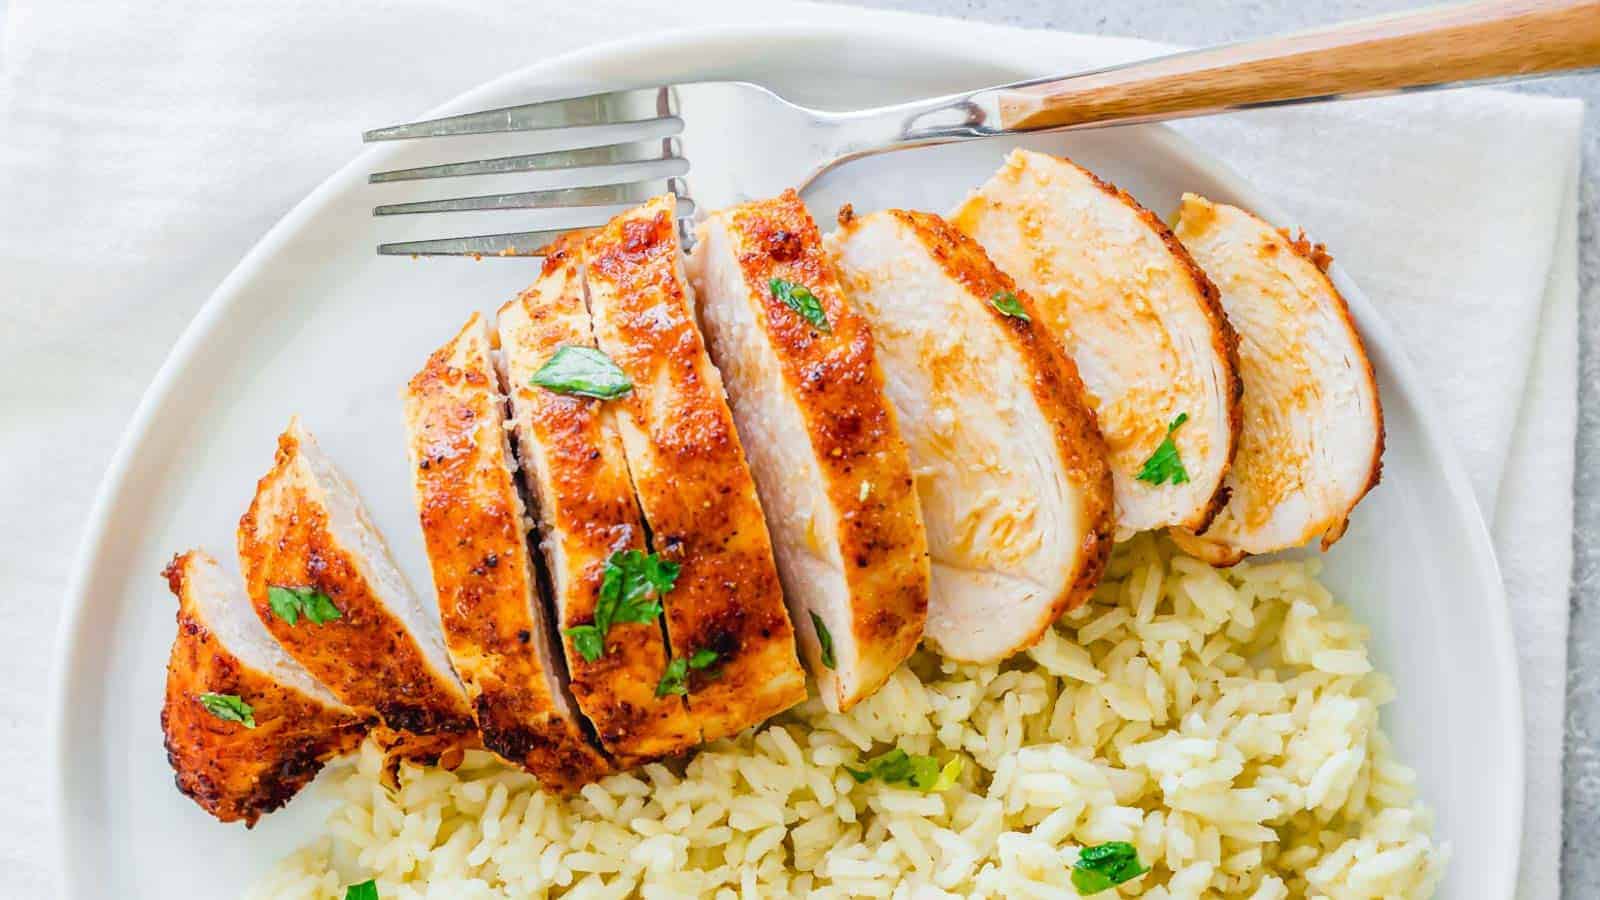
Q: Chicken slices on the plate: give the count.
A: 9